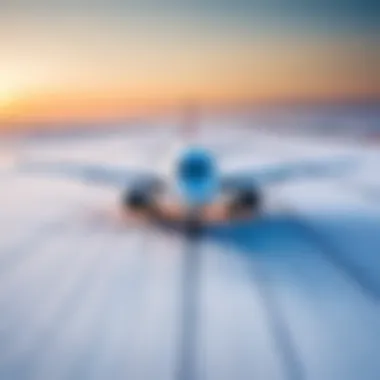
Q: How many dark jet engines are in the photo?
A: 2